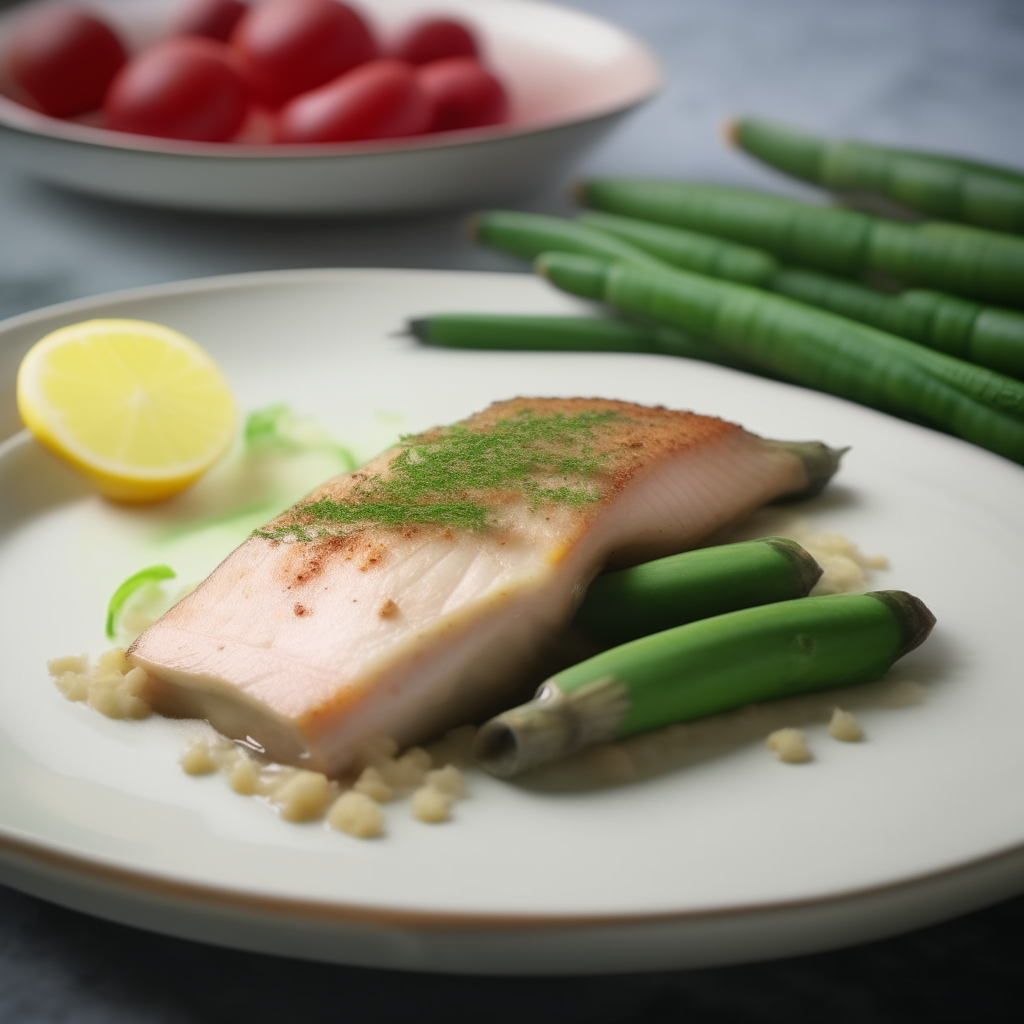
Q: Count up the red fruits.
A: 7